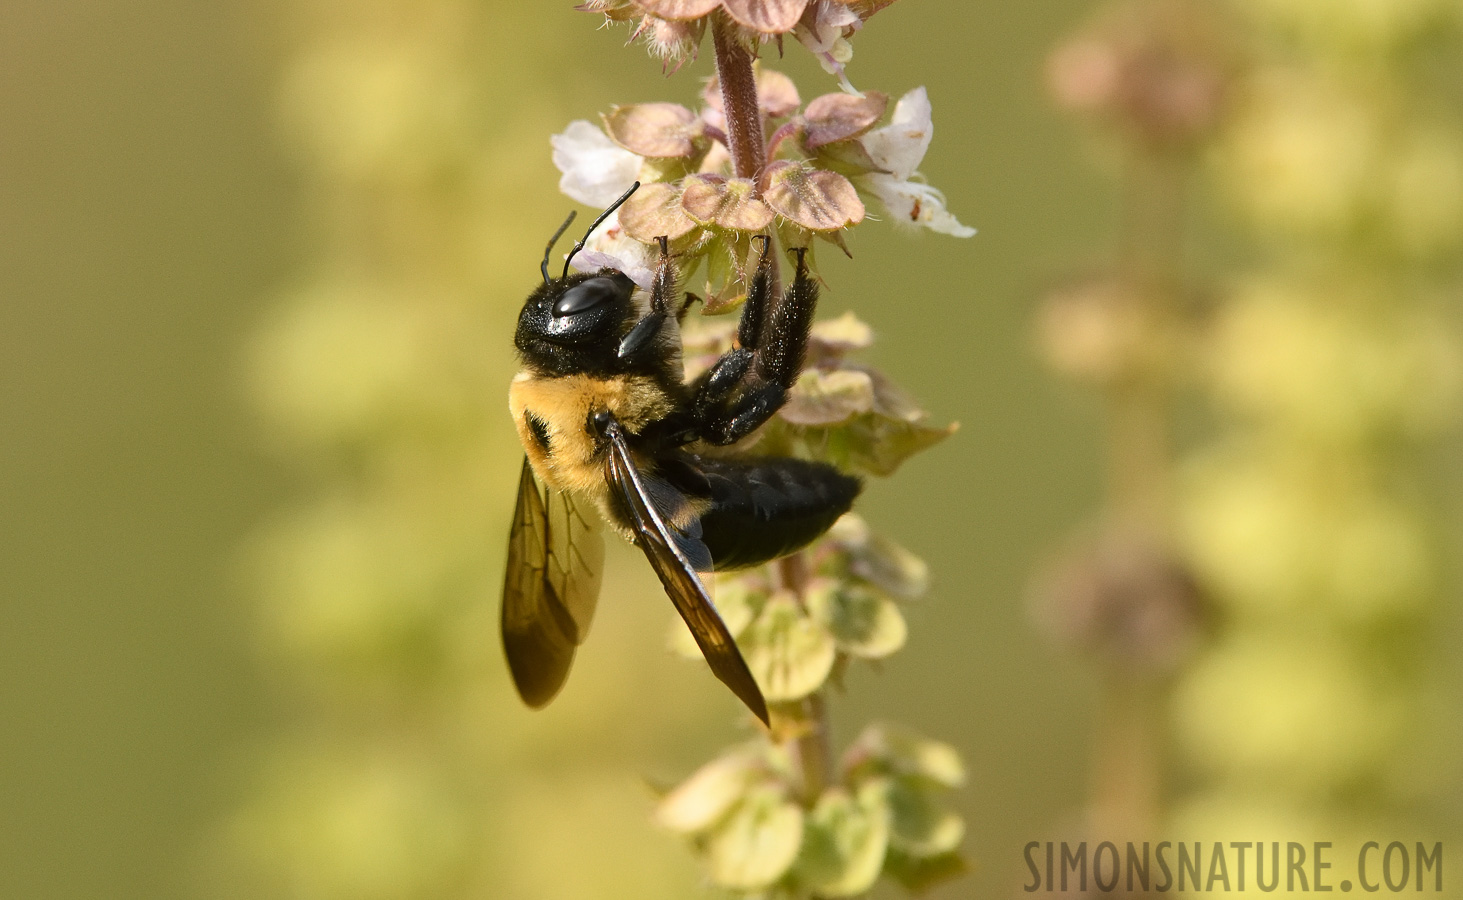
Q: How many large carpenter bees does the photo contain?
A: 1